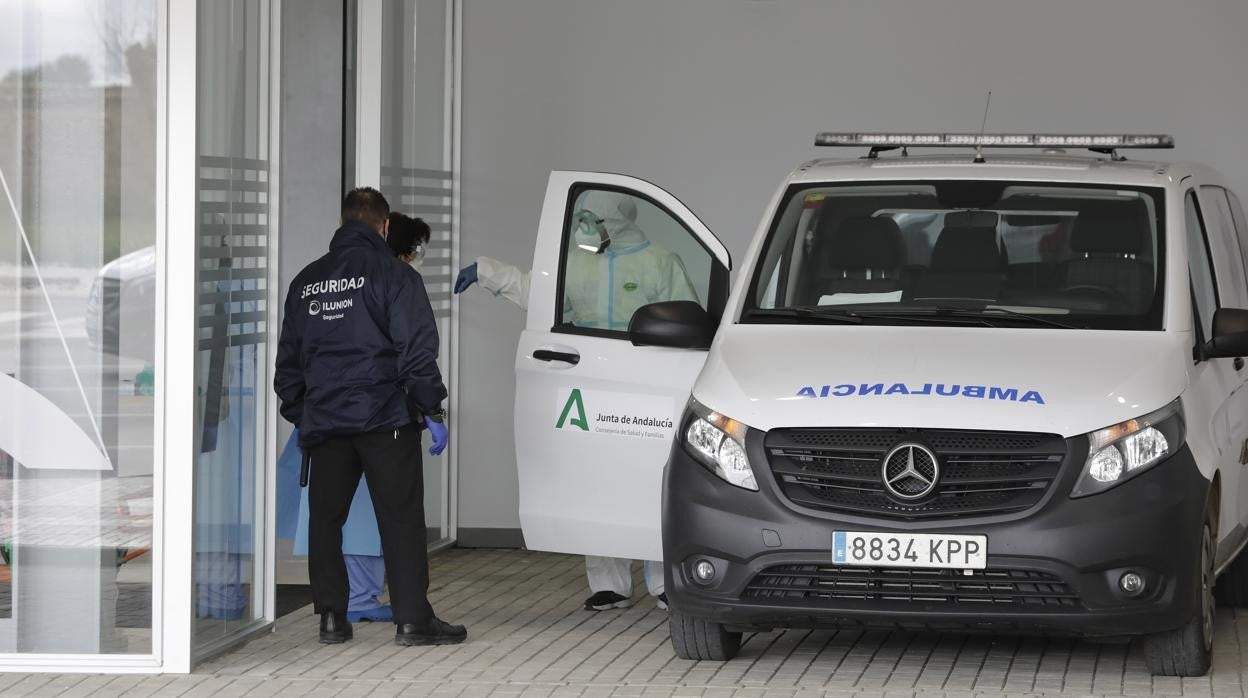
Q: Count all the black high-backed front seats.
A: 3